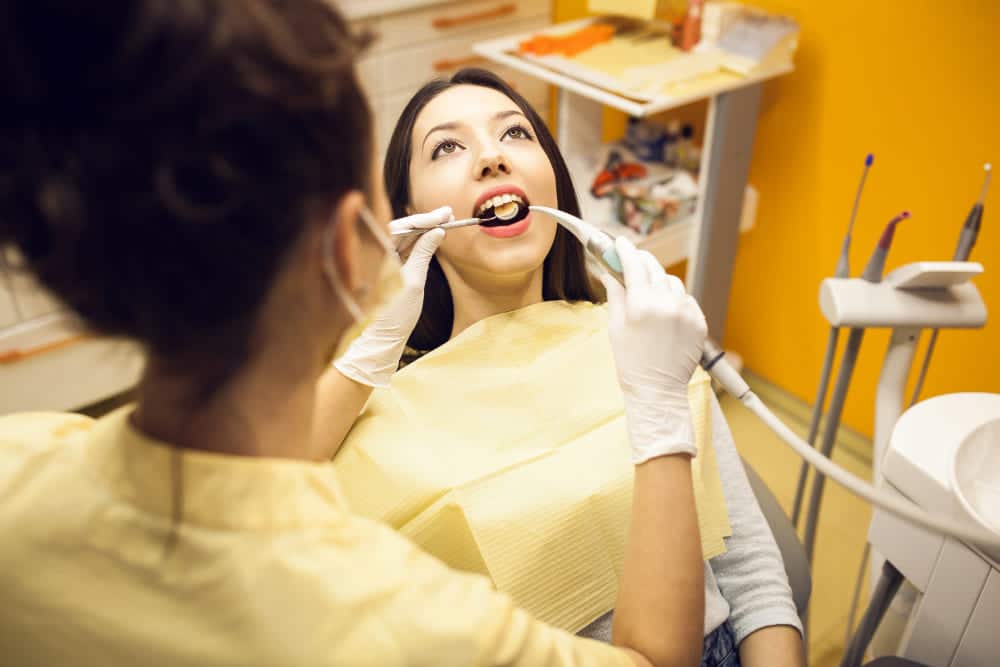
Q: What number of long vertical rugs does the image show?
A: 0